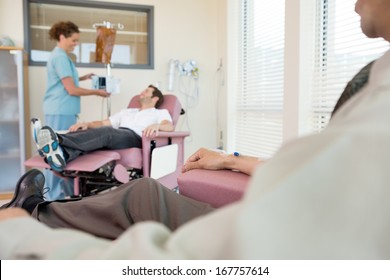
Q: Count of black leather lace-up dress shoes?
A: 1